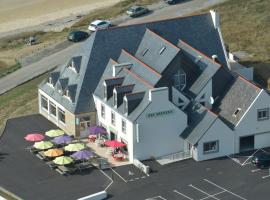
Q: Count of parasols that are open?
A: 10